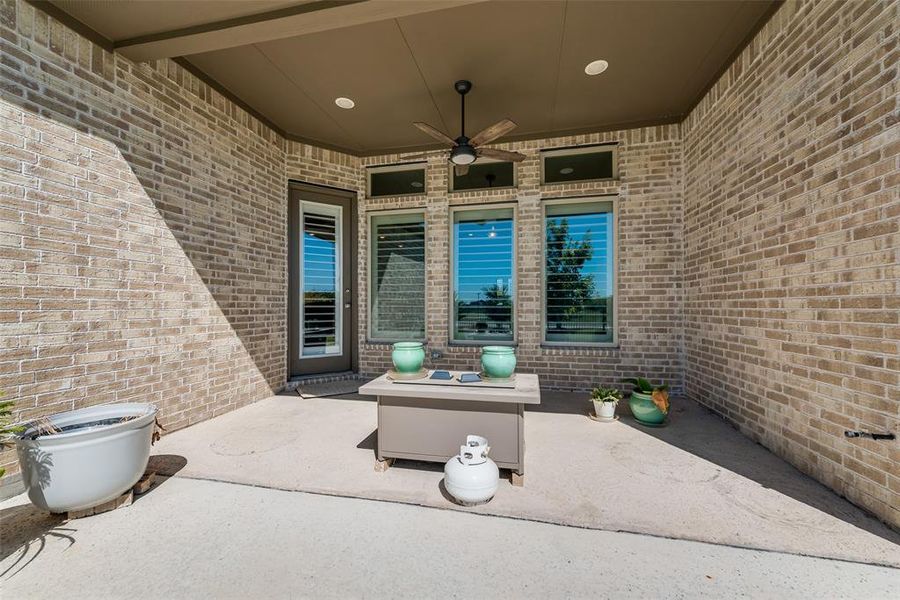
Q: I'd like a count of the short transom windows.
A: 3